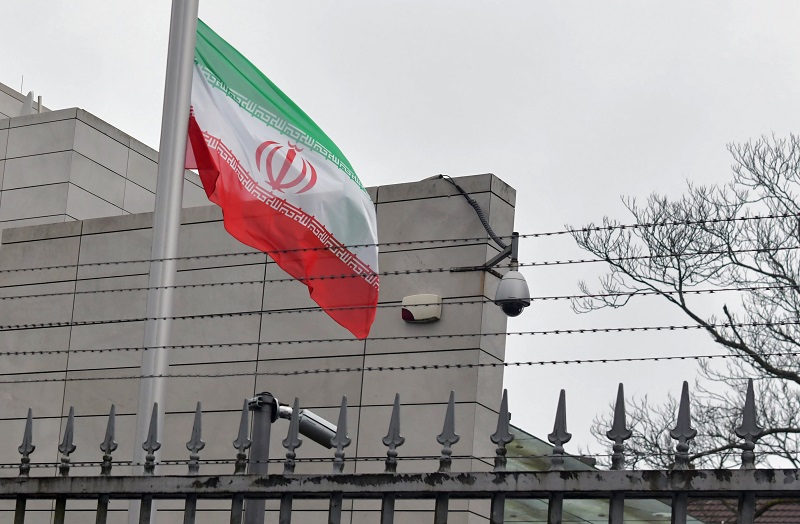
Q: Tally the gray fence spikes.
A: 15